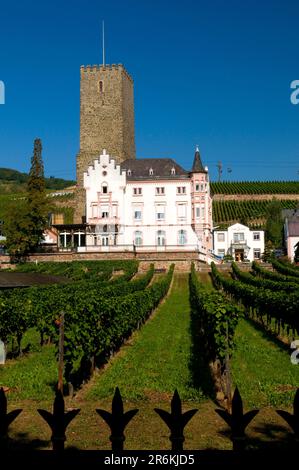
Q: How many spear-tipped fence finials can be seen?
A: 6